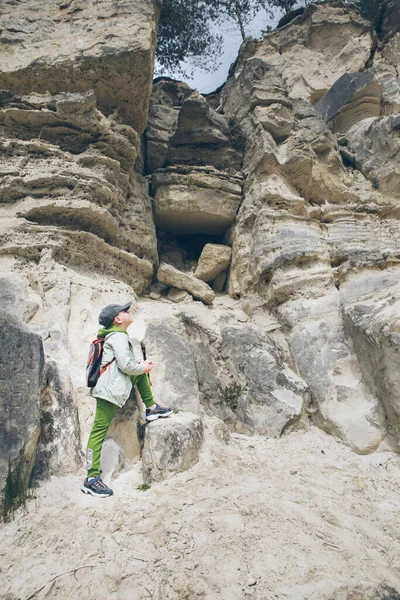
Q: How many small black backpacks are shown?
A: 1